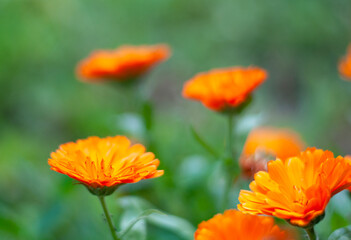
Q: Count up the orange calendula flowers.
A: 7